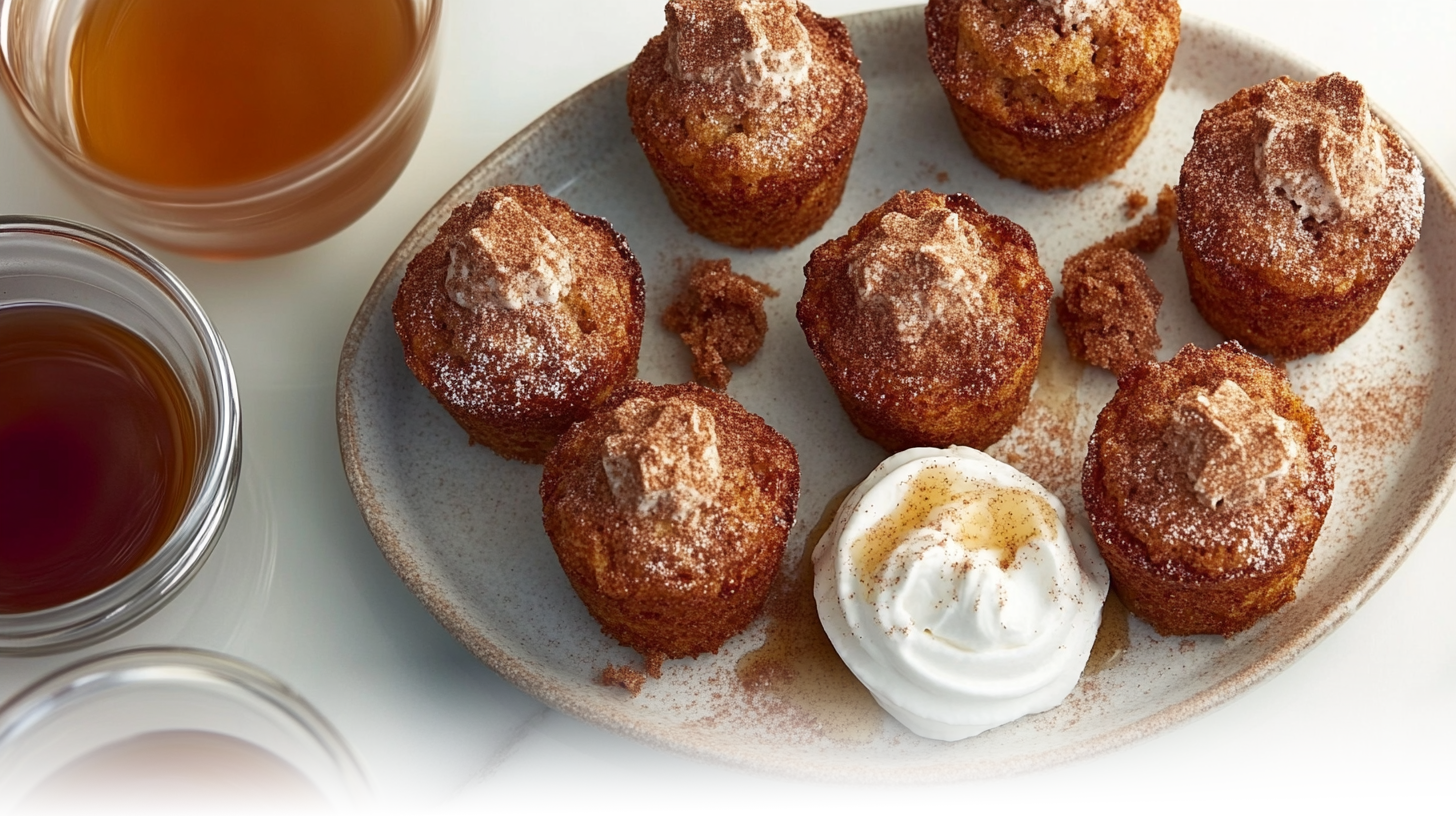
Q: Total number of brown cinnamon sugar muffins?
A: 7